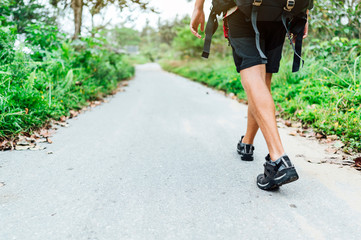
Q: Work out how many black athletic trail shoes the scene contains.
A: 2